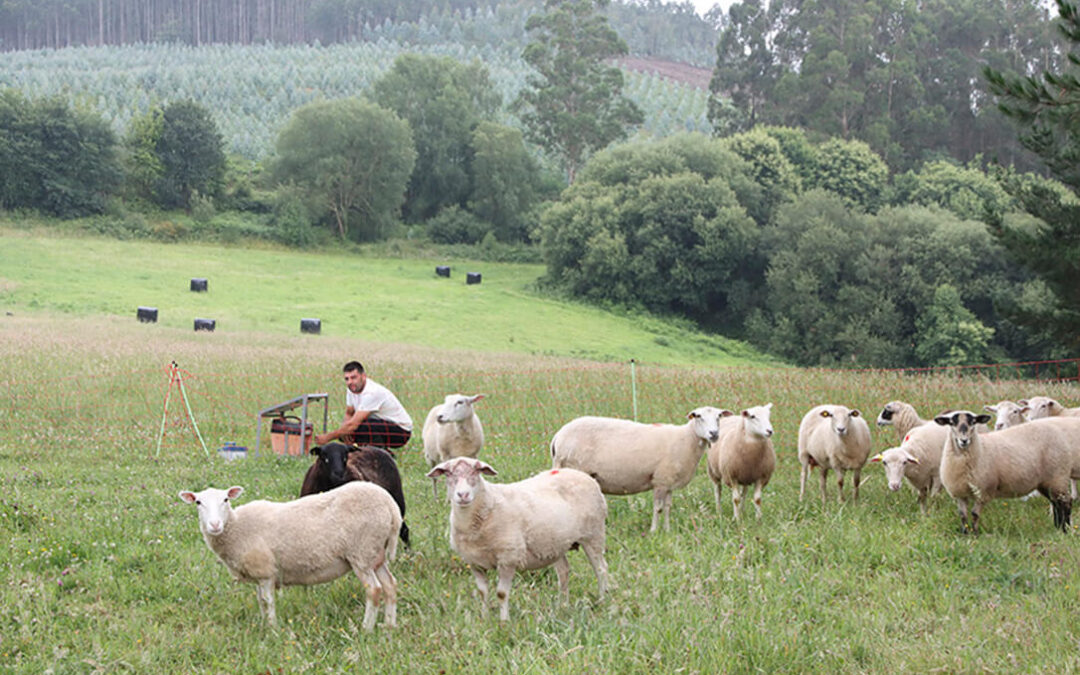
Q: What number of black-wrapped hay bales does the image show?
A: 6